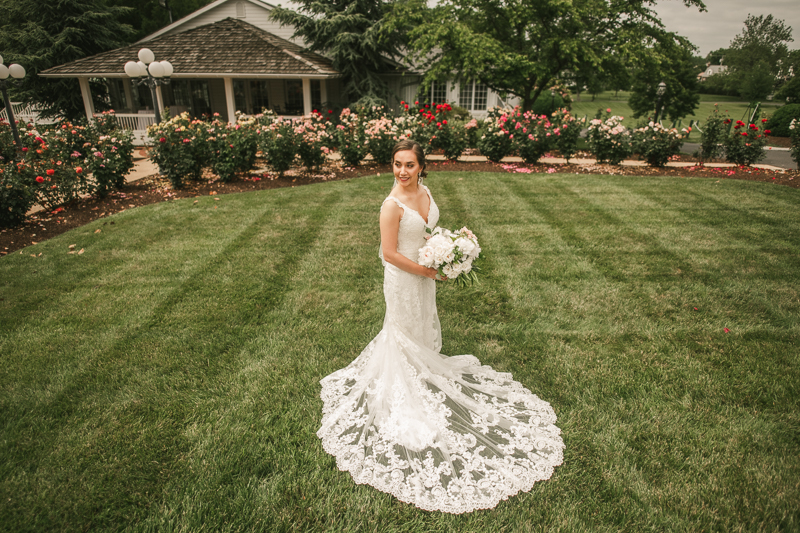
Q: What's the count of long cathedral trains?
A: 1